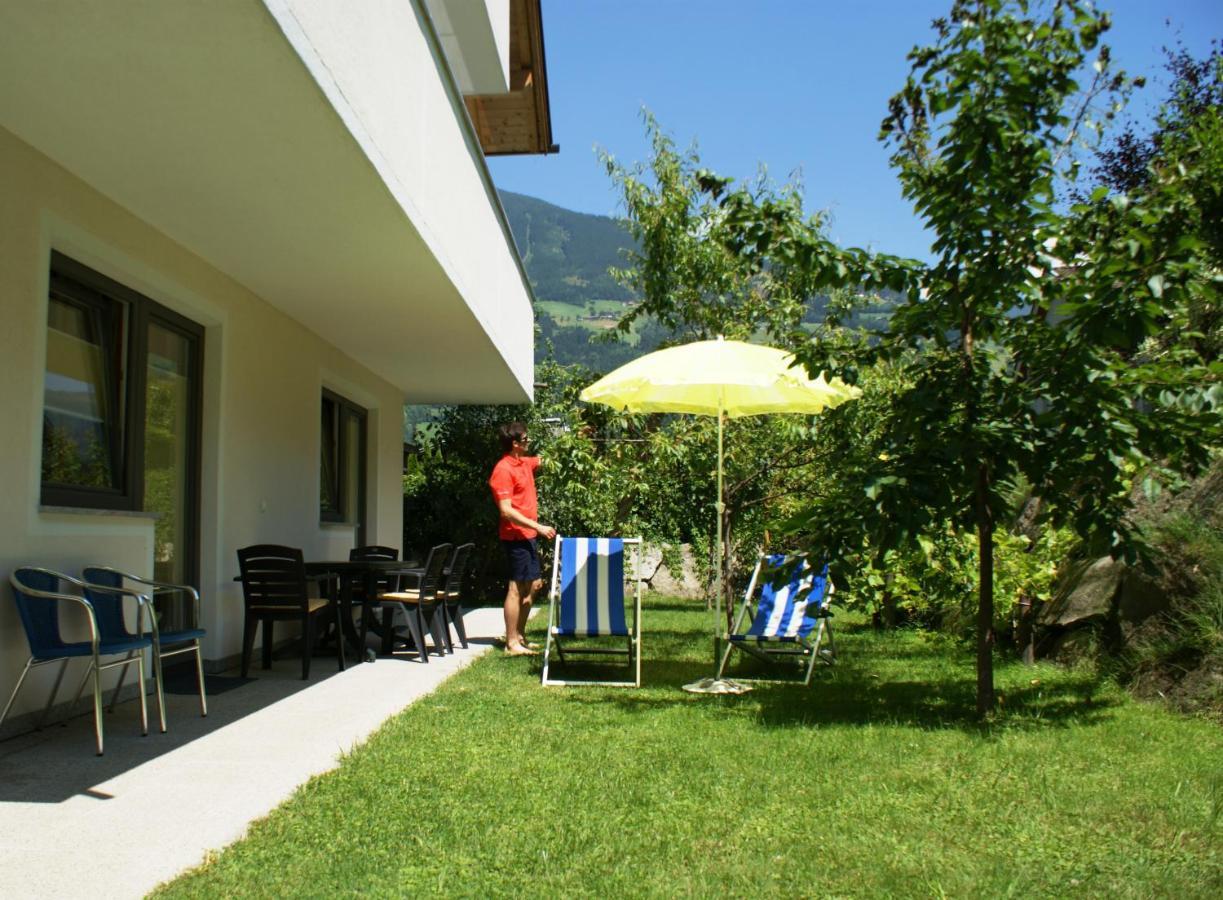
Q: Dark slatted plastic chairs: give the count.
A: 4